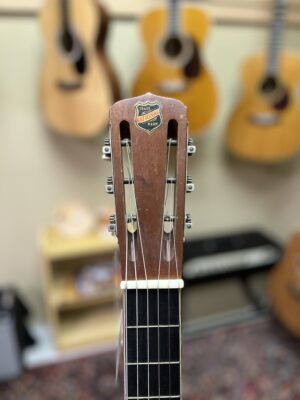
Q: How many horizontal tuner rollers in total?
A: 6